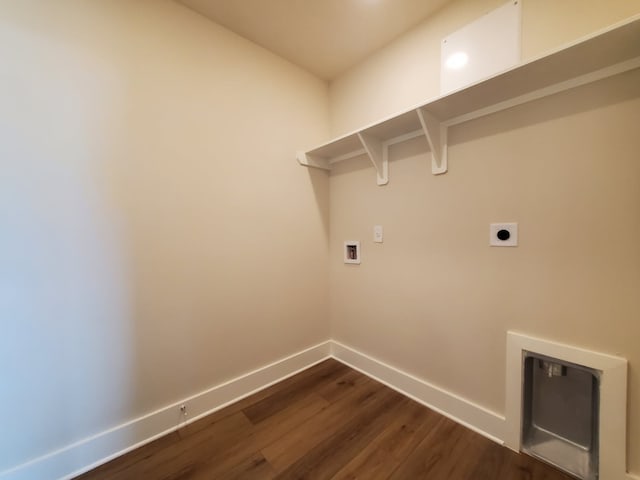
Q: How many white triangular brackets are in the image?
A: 2